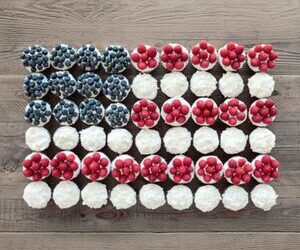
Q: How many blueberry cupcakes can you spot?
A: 12